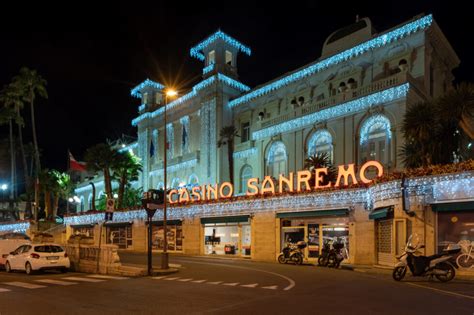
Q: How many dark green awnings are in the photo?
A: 7